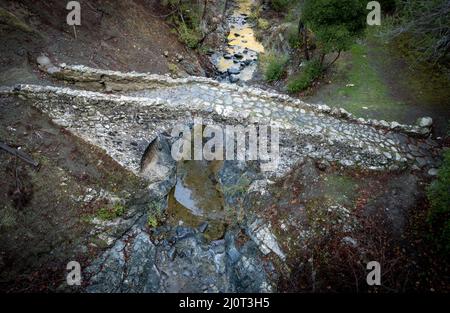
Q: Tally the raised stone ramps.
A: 1